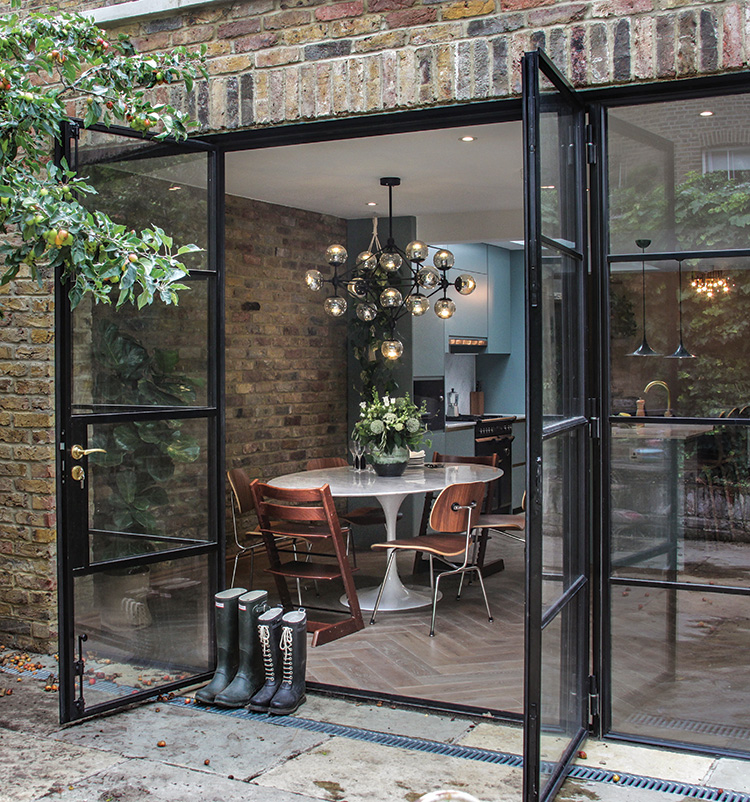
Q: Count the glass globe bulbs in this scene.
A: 15